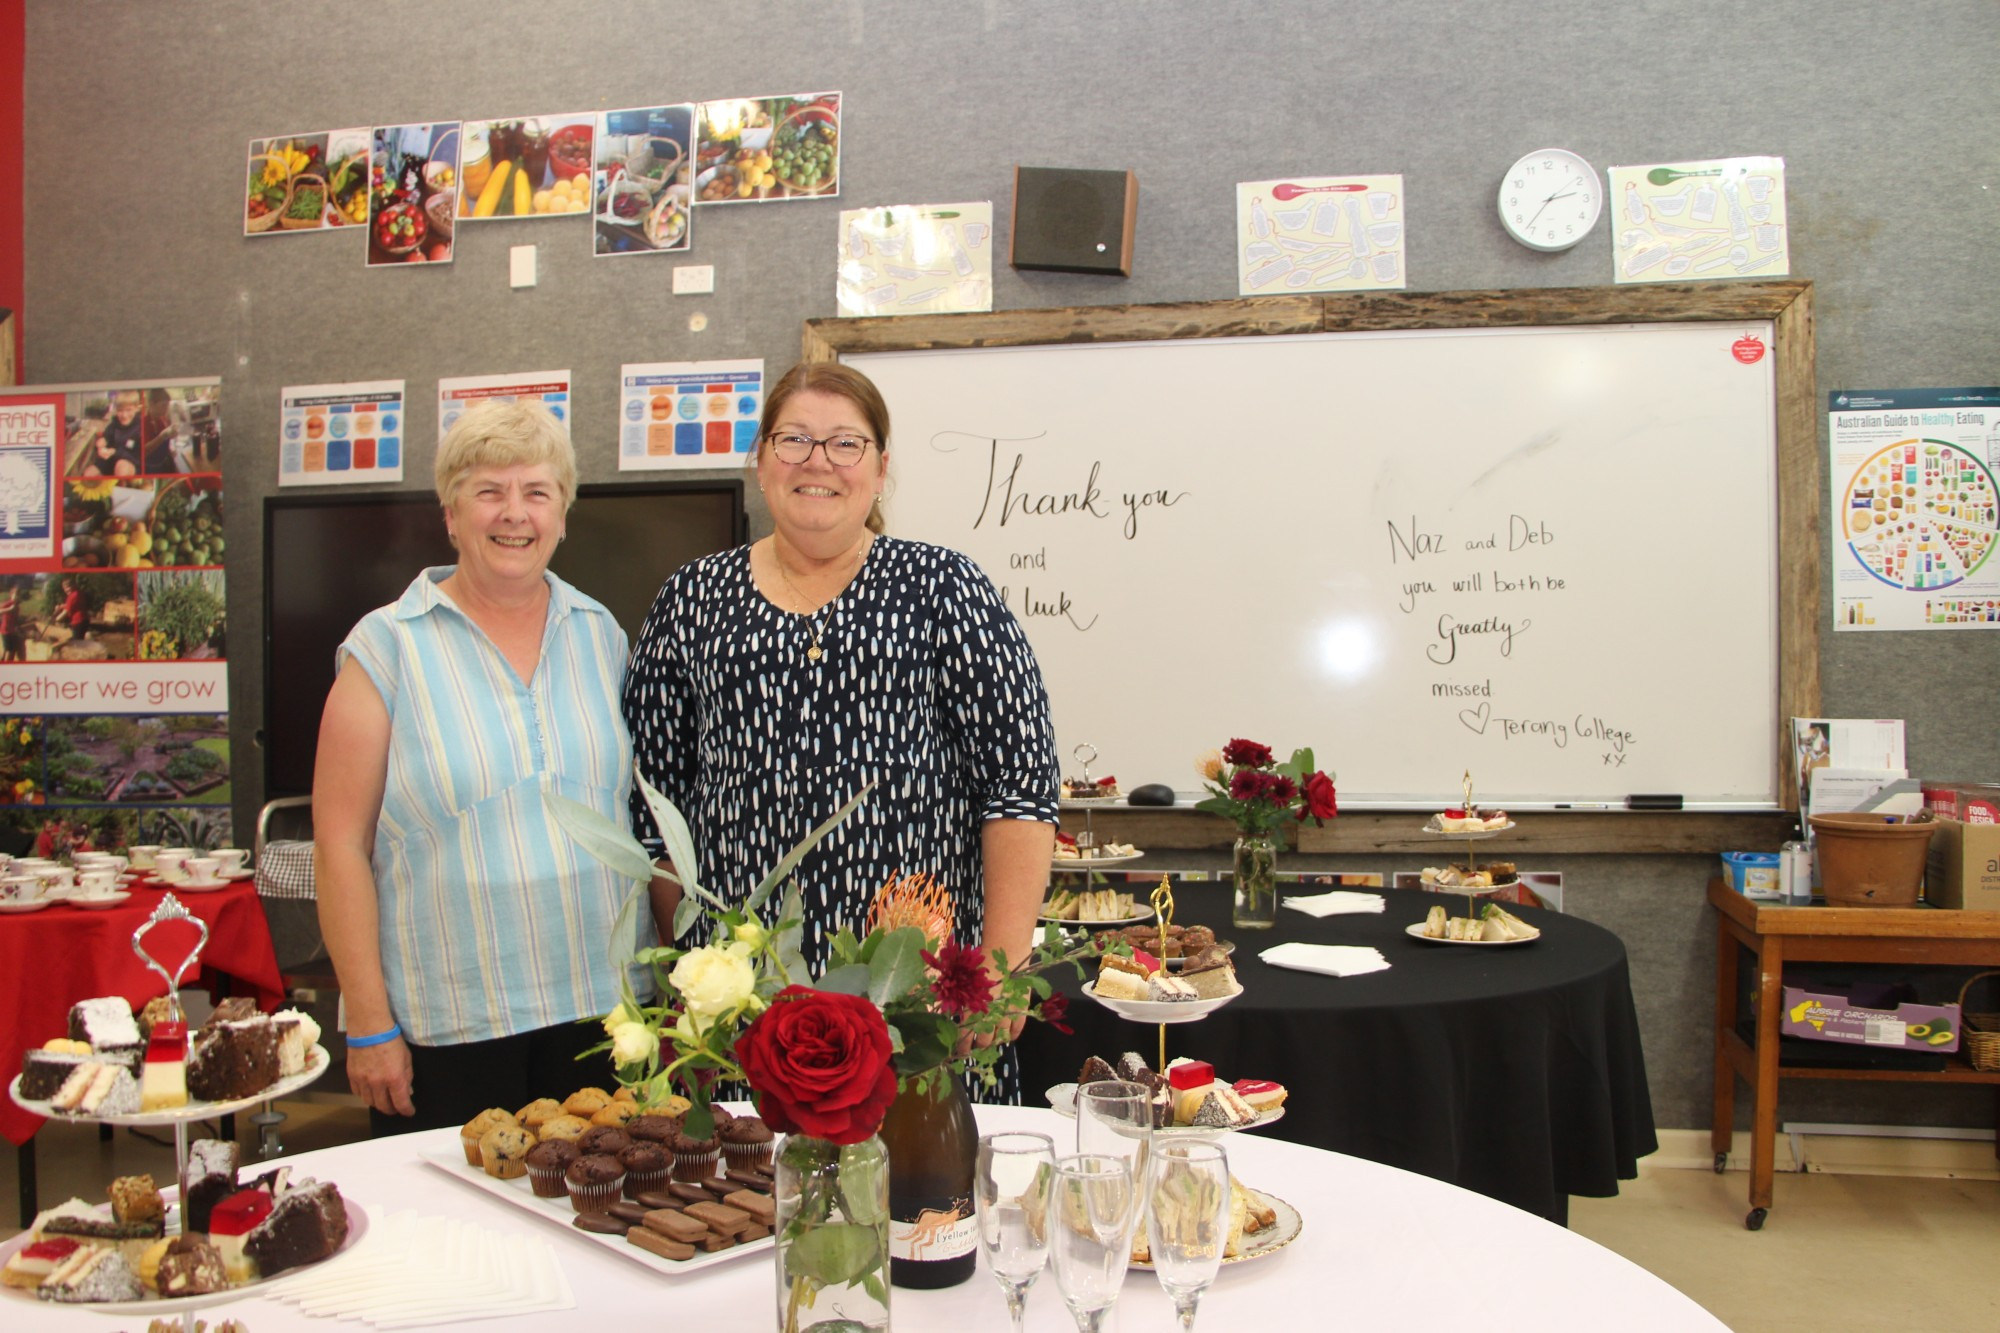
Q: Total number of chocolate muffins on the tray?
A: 8